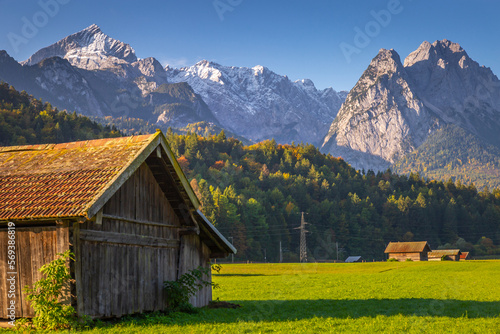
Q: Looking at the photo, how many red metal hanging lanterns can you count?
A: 0